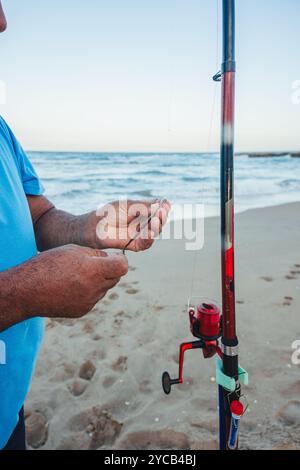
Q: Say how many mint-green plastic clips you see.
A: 1